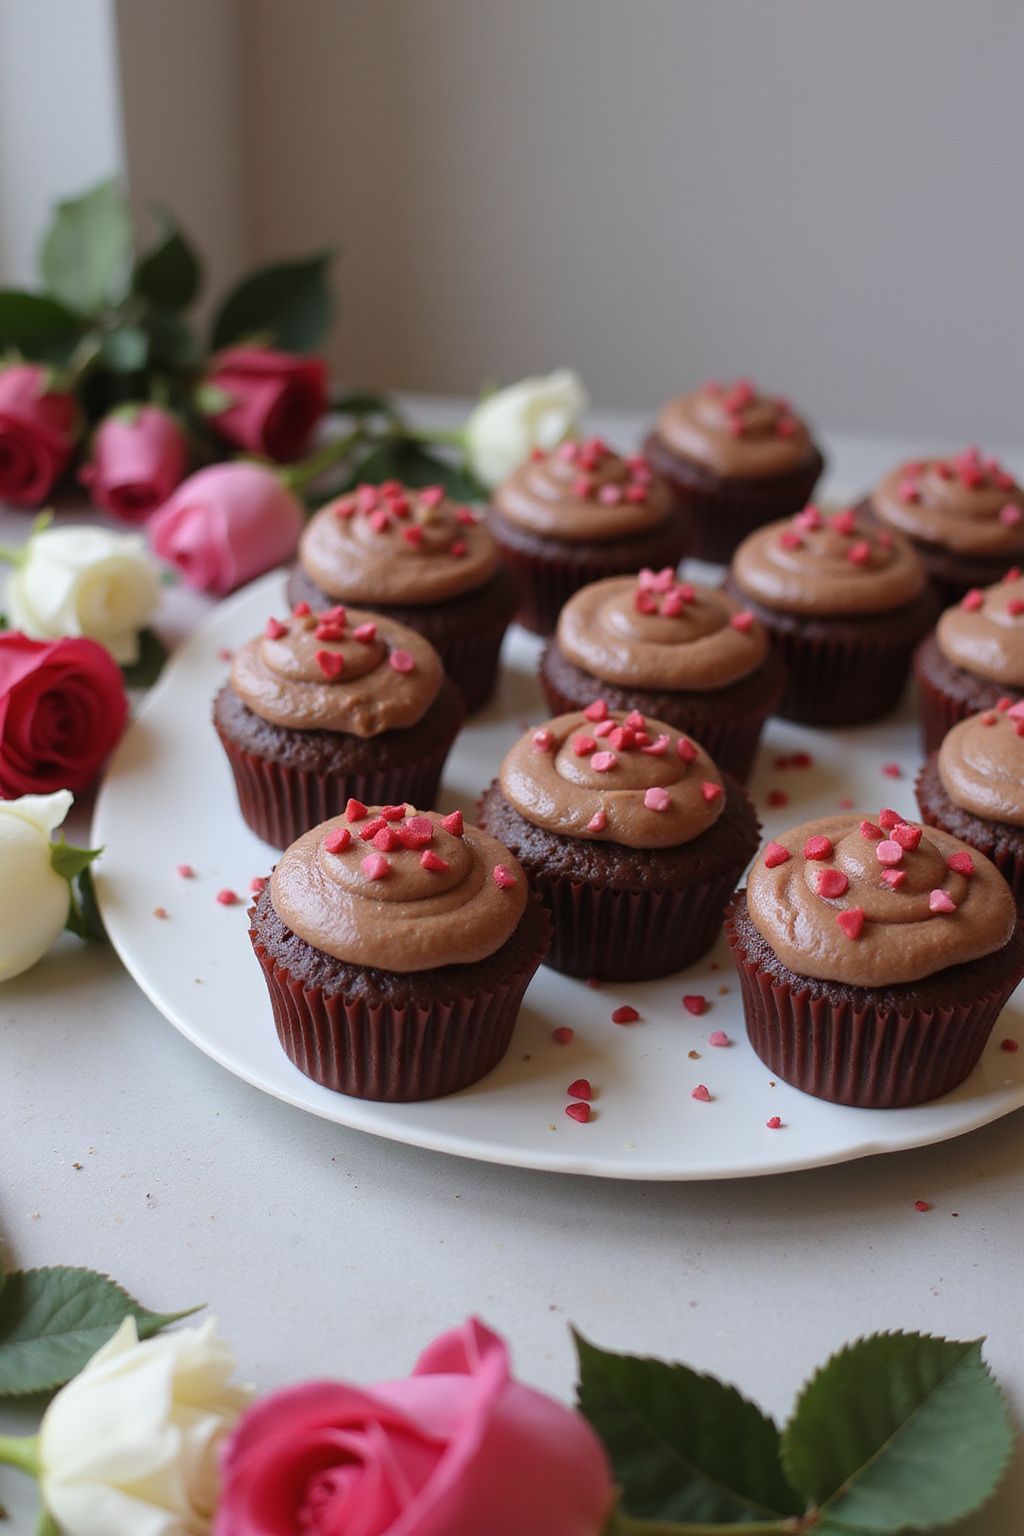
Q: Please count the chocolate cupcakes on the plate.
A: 12